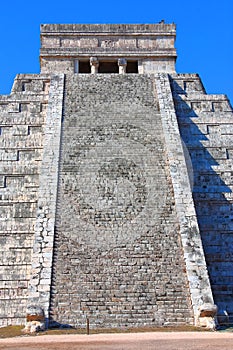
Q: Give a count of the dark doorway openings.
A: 3